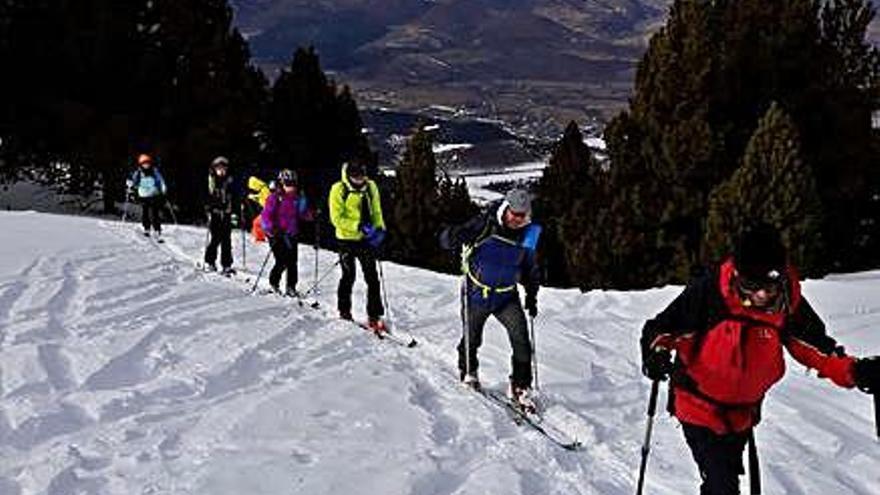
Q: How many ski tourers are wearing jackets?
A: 7